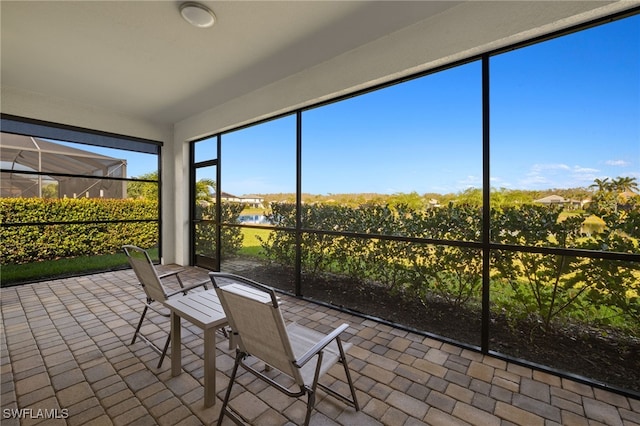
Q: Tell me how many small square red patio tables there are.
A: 0